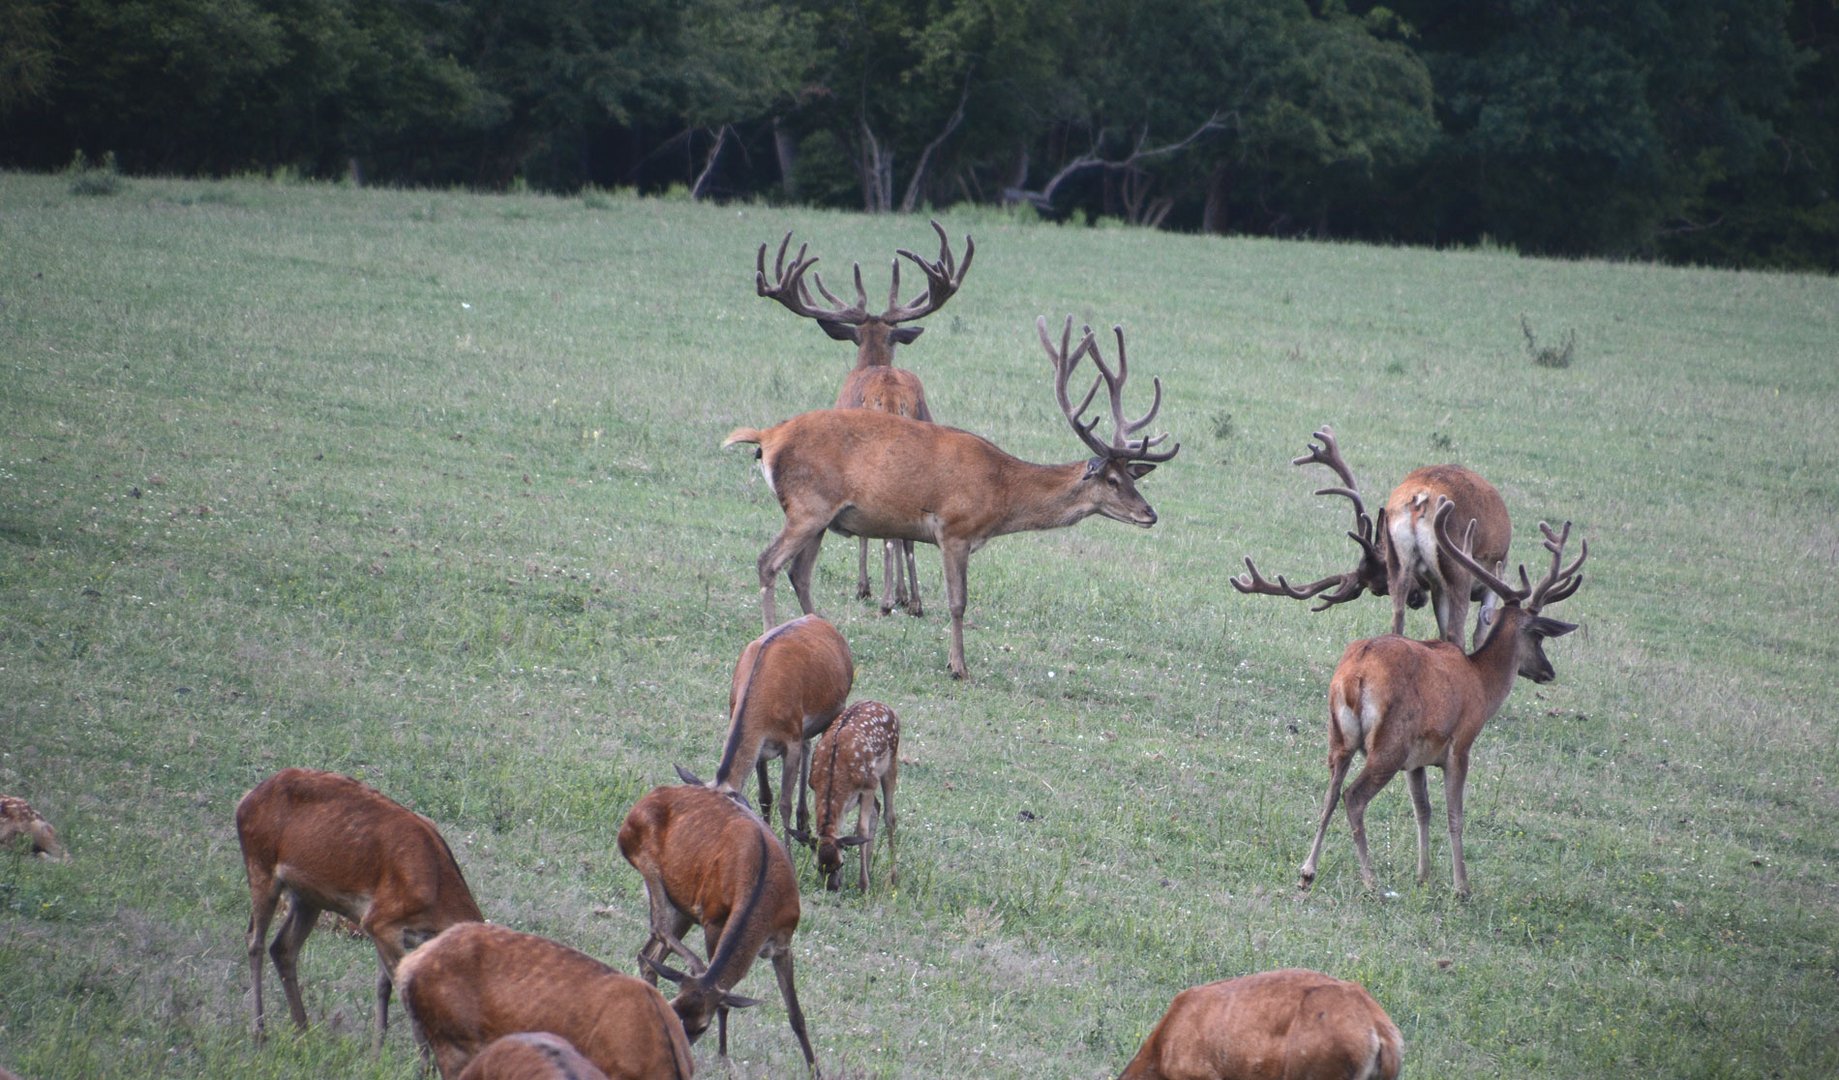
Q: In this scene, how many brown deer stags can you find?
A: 4